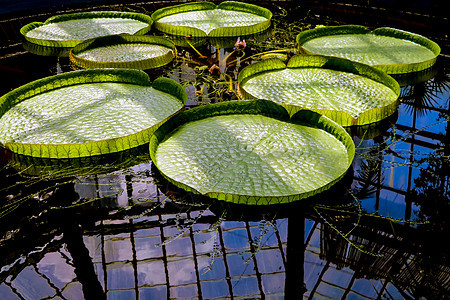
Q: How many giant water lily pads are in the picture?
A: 7